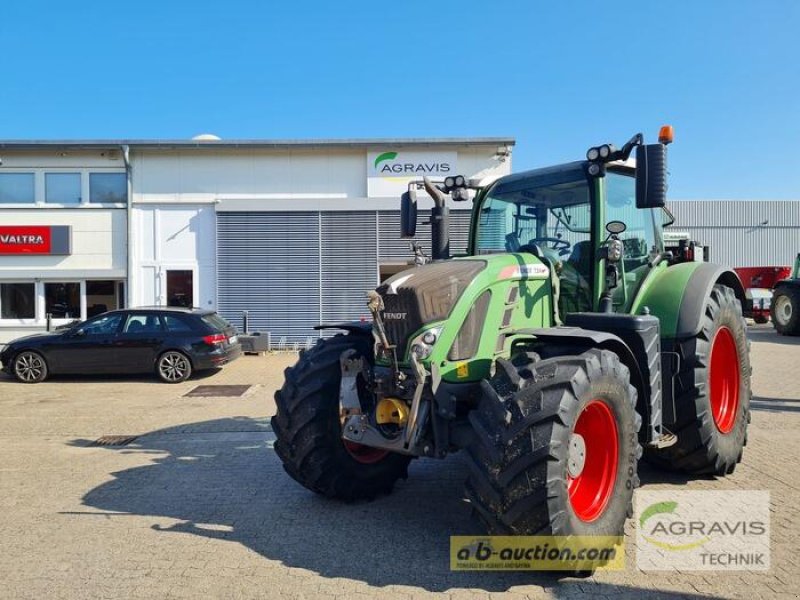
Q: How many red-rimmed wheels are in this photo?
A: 3